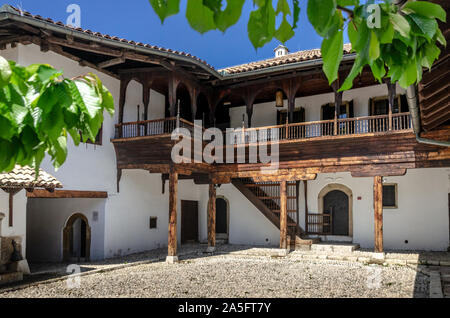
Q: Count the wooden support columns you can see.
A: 4